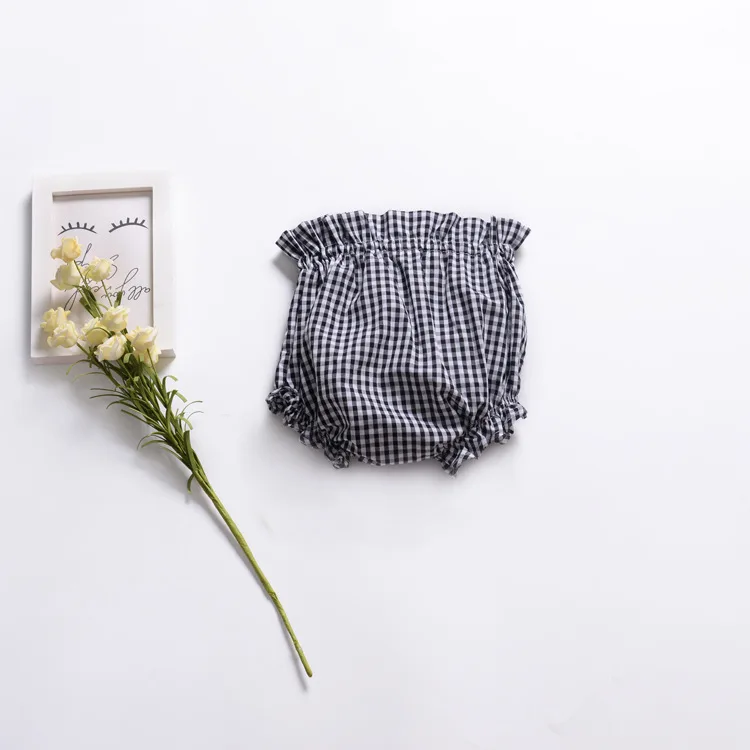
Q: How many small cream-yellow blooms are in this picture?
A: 10